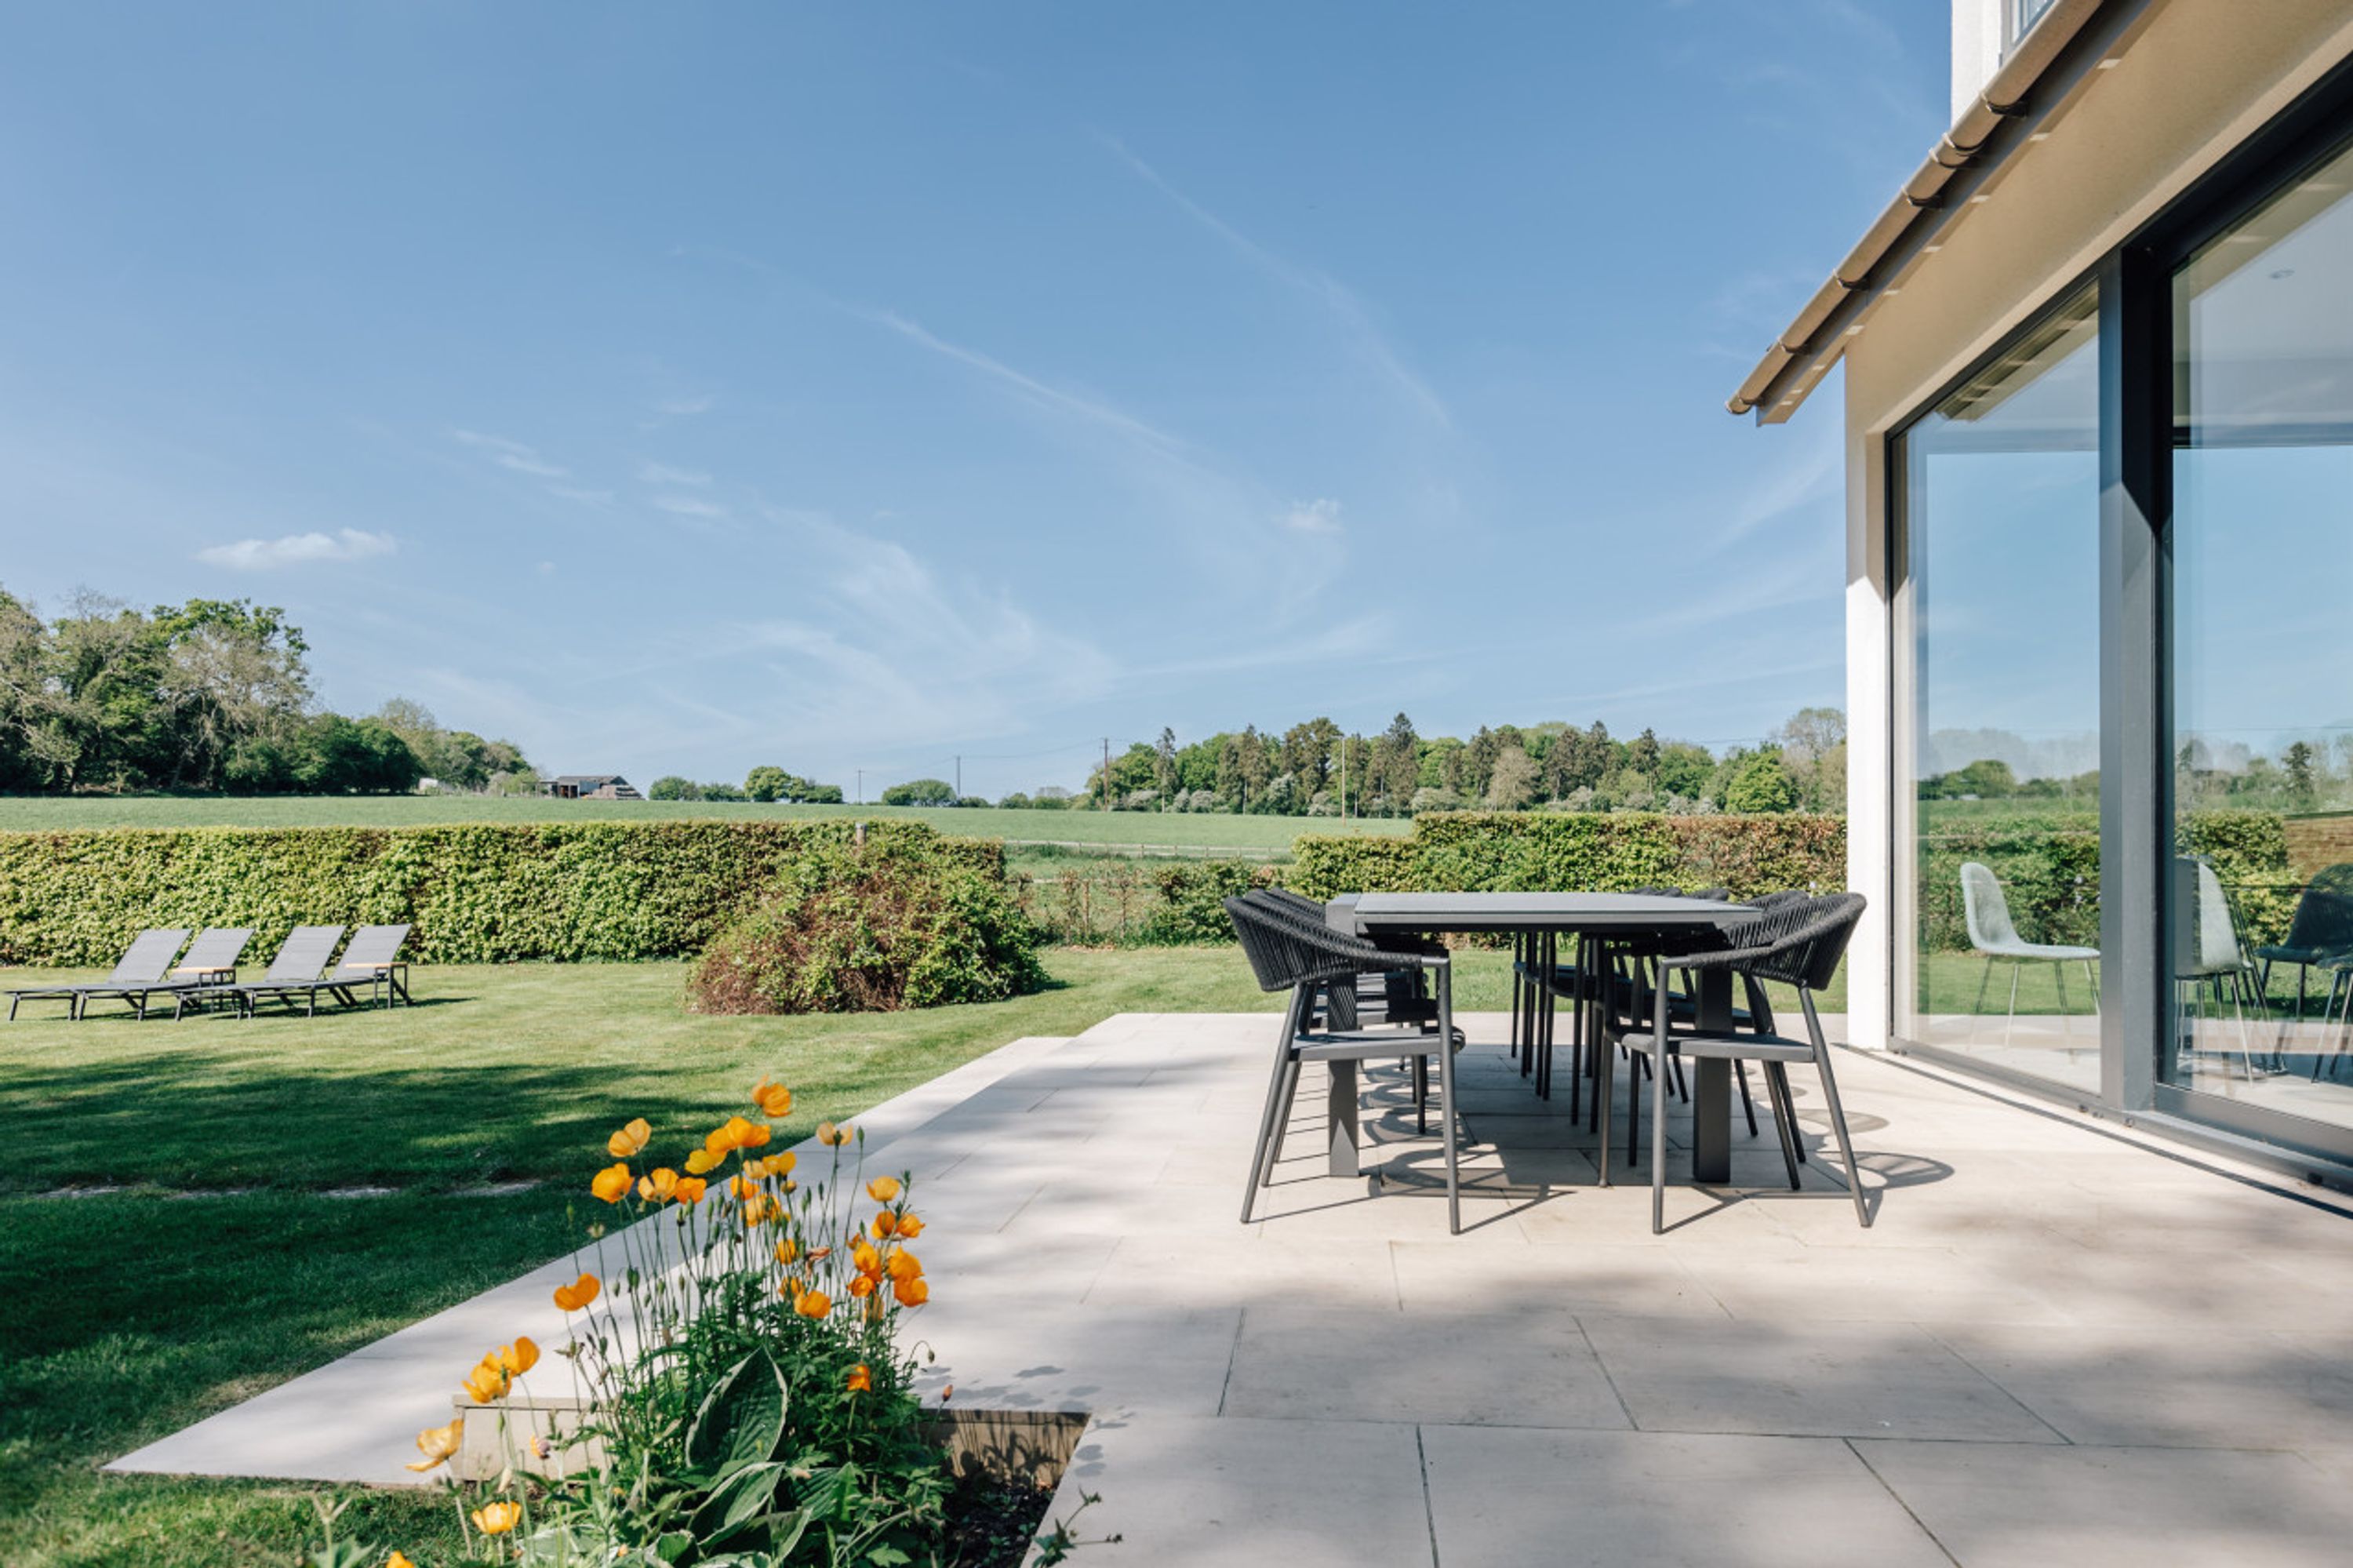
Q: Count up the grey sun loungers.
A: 4